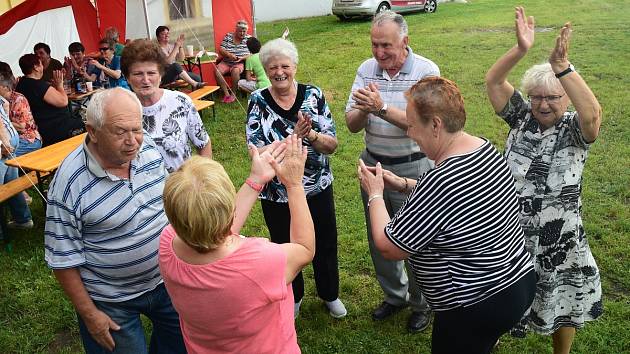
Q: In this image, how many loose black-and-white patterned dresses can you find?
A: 1